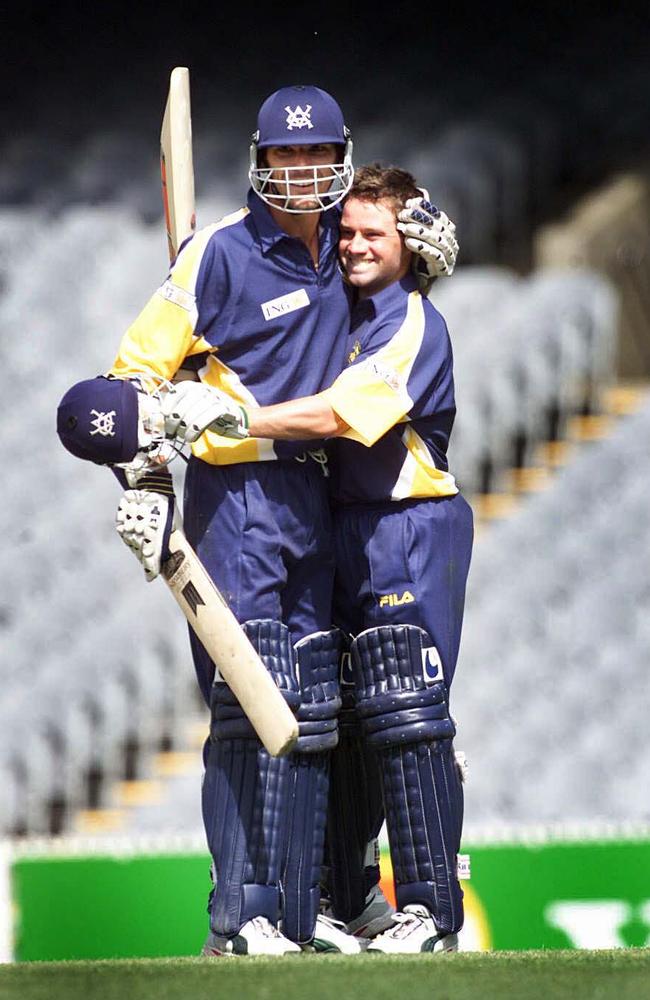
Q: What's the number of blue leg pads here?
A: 4